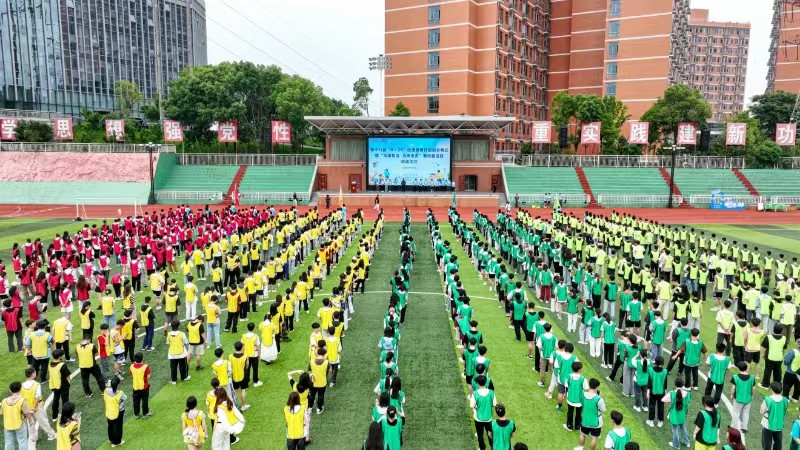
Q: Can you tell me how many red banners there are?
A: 12